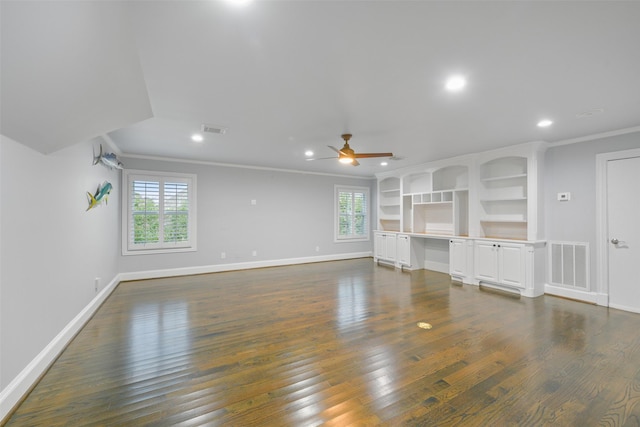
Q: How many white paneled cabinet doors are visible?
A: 6